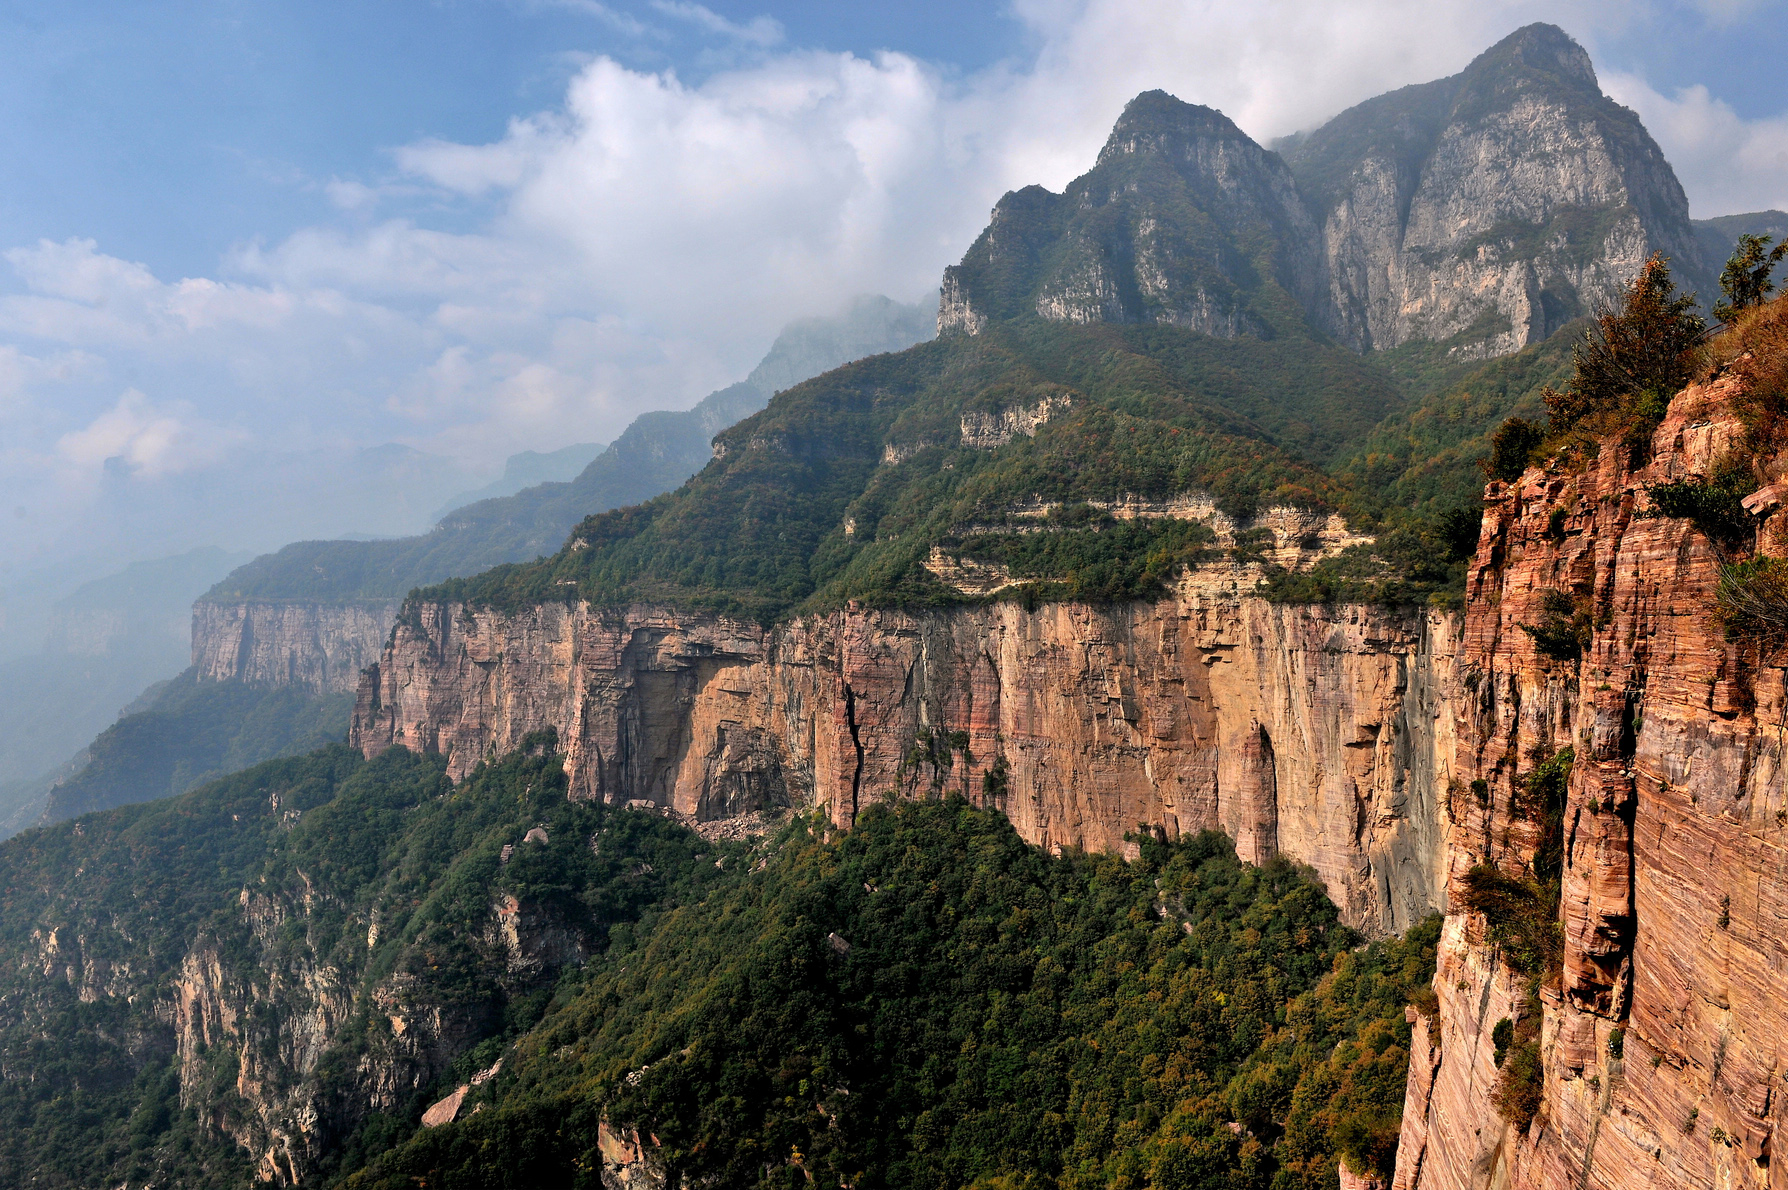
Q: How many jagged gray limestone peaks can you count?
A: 2